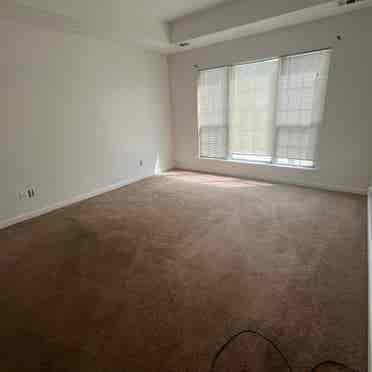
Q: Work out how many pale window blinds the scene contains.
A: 3